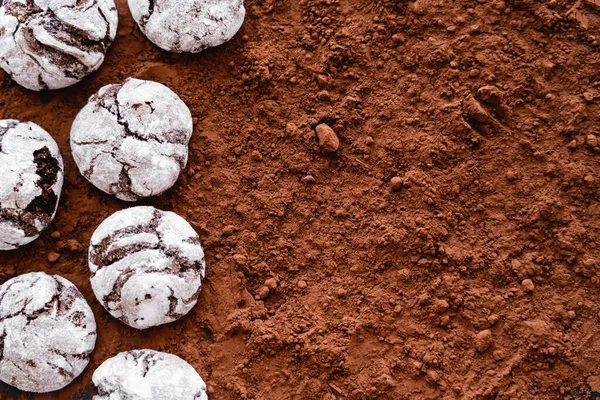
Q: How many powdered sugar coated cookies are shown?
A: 7